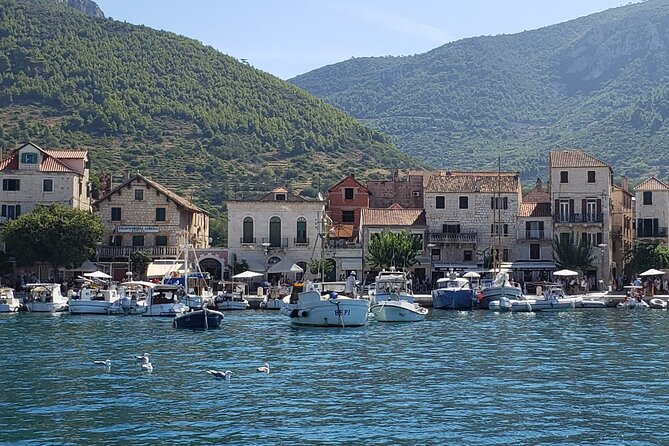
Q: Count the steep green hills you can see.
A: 2